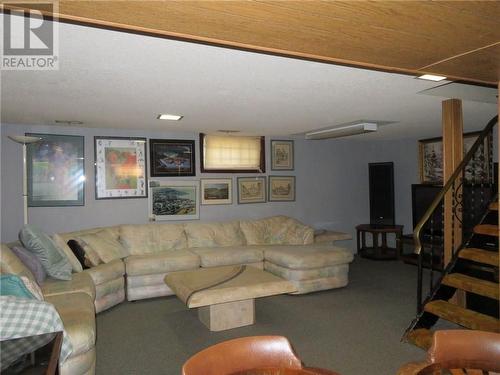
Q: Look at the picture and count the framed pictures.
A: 9